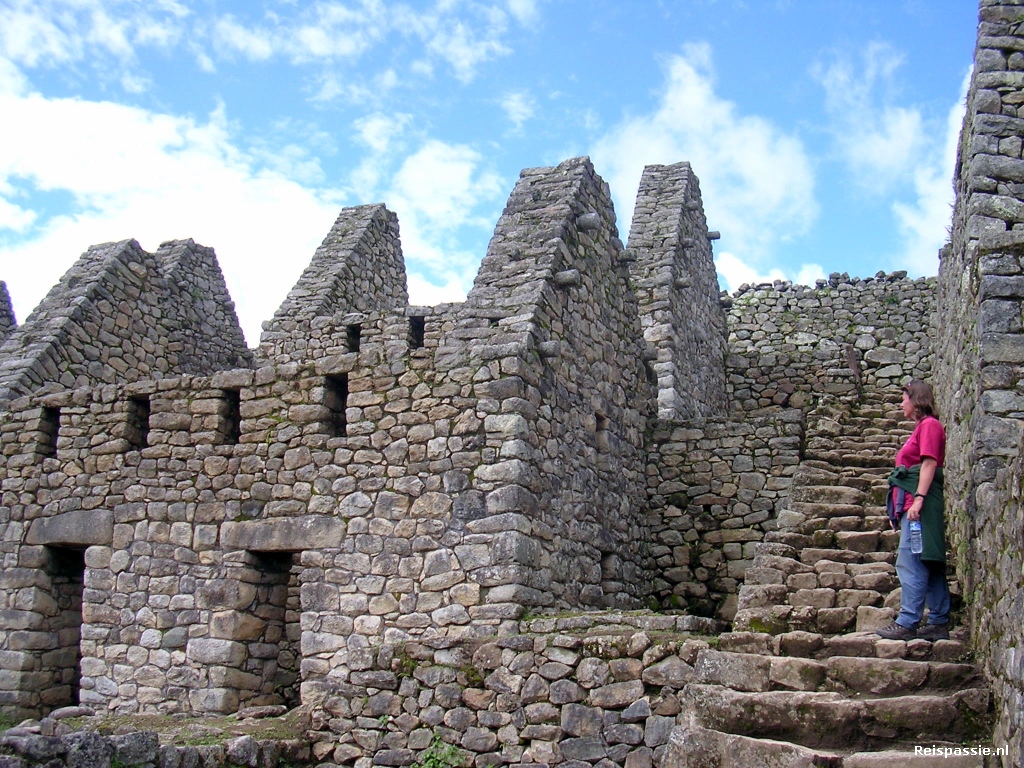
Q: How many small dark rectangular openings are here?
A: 6